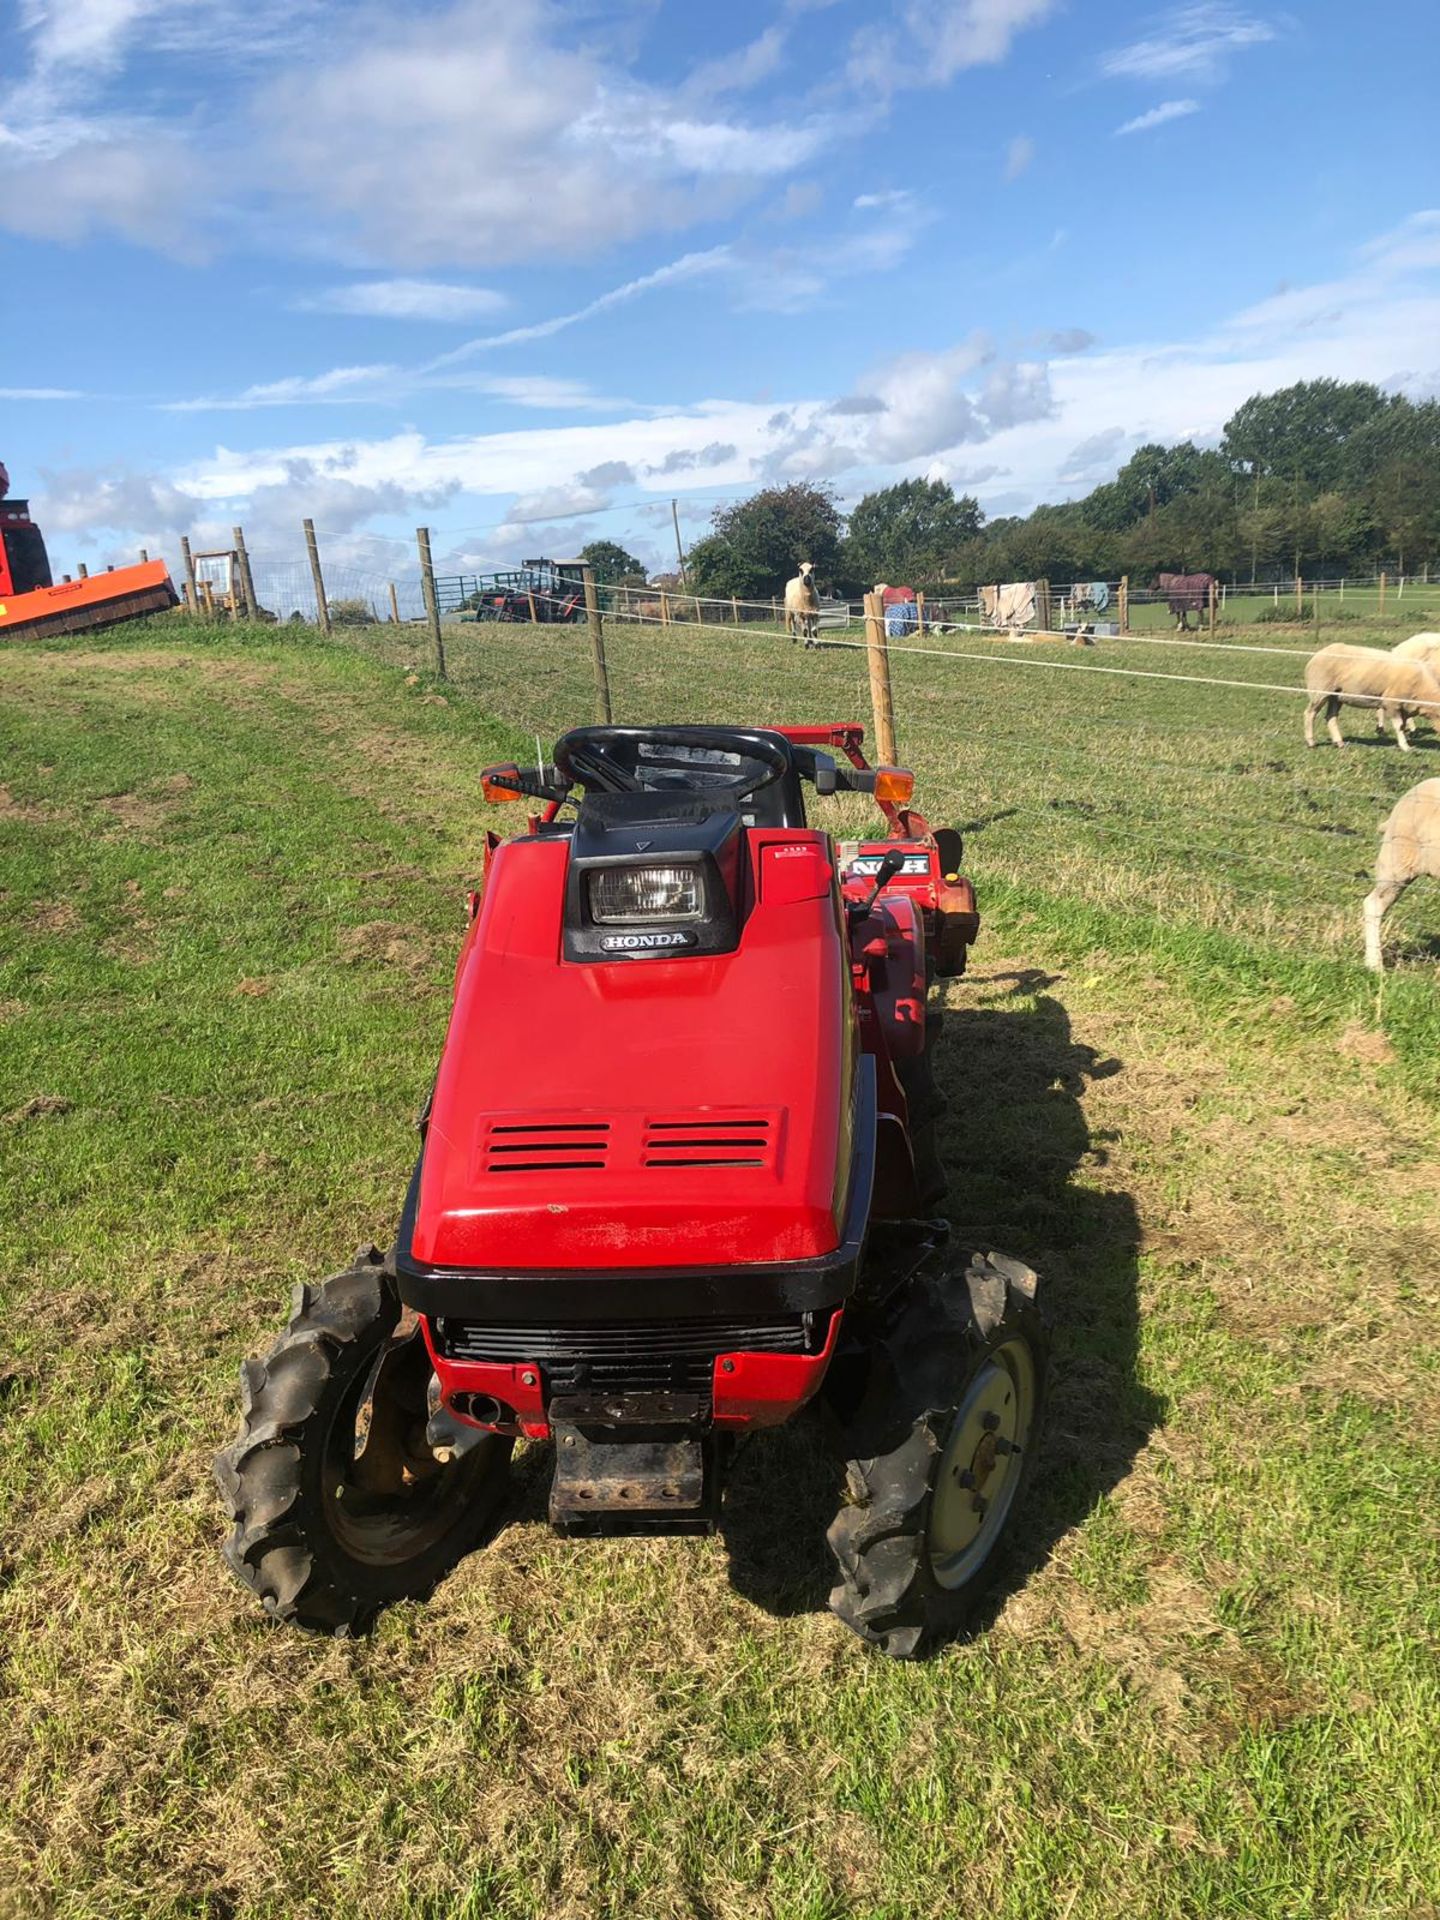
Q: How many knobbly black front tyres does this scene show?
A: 2